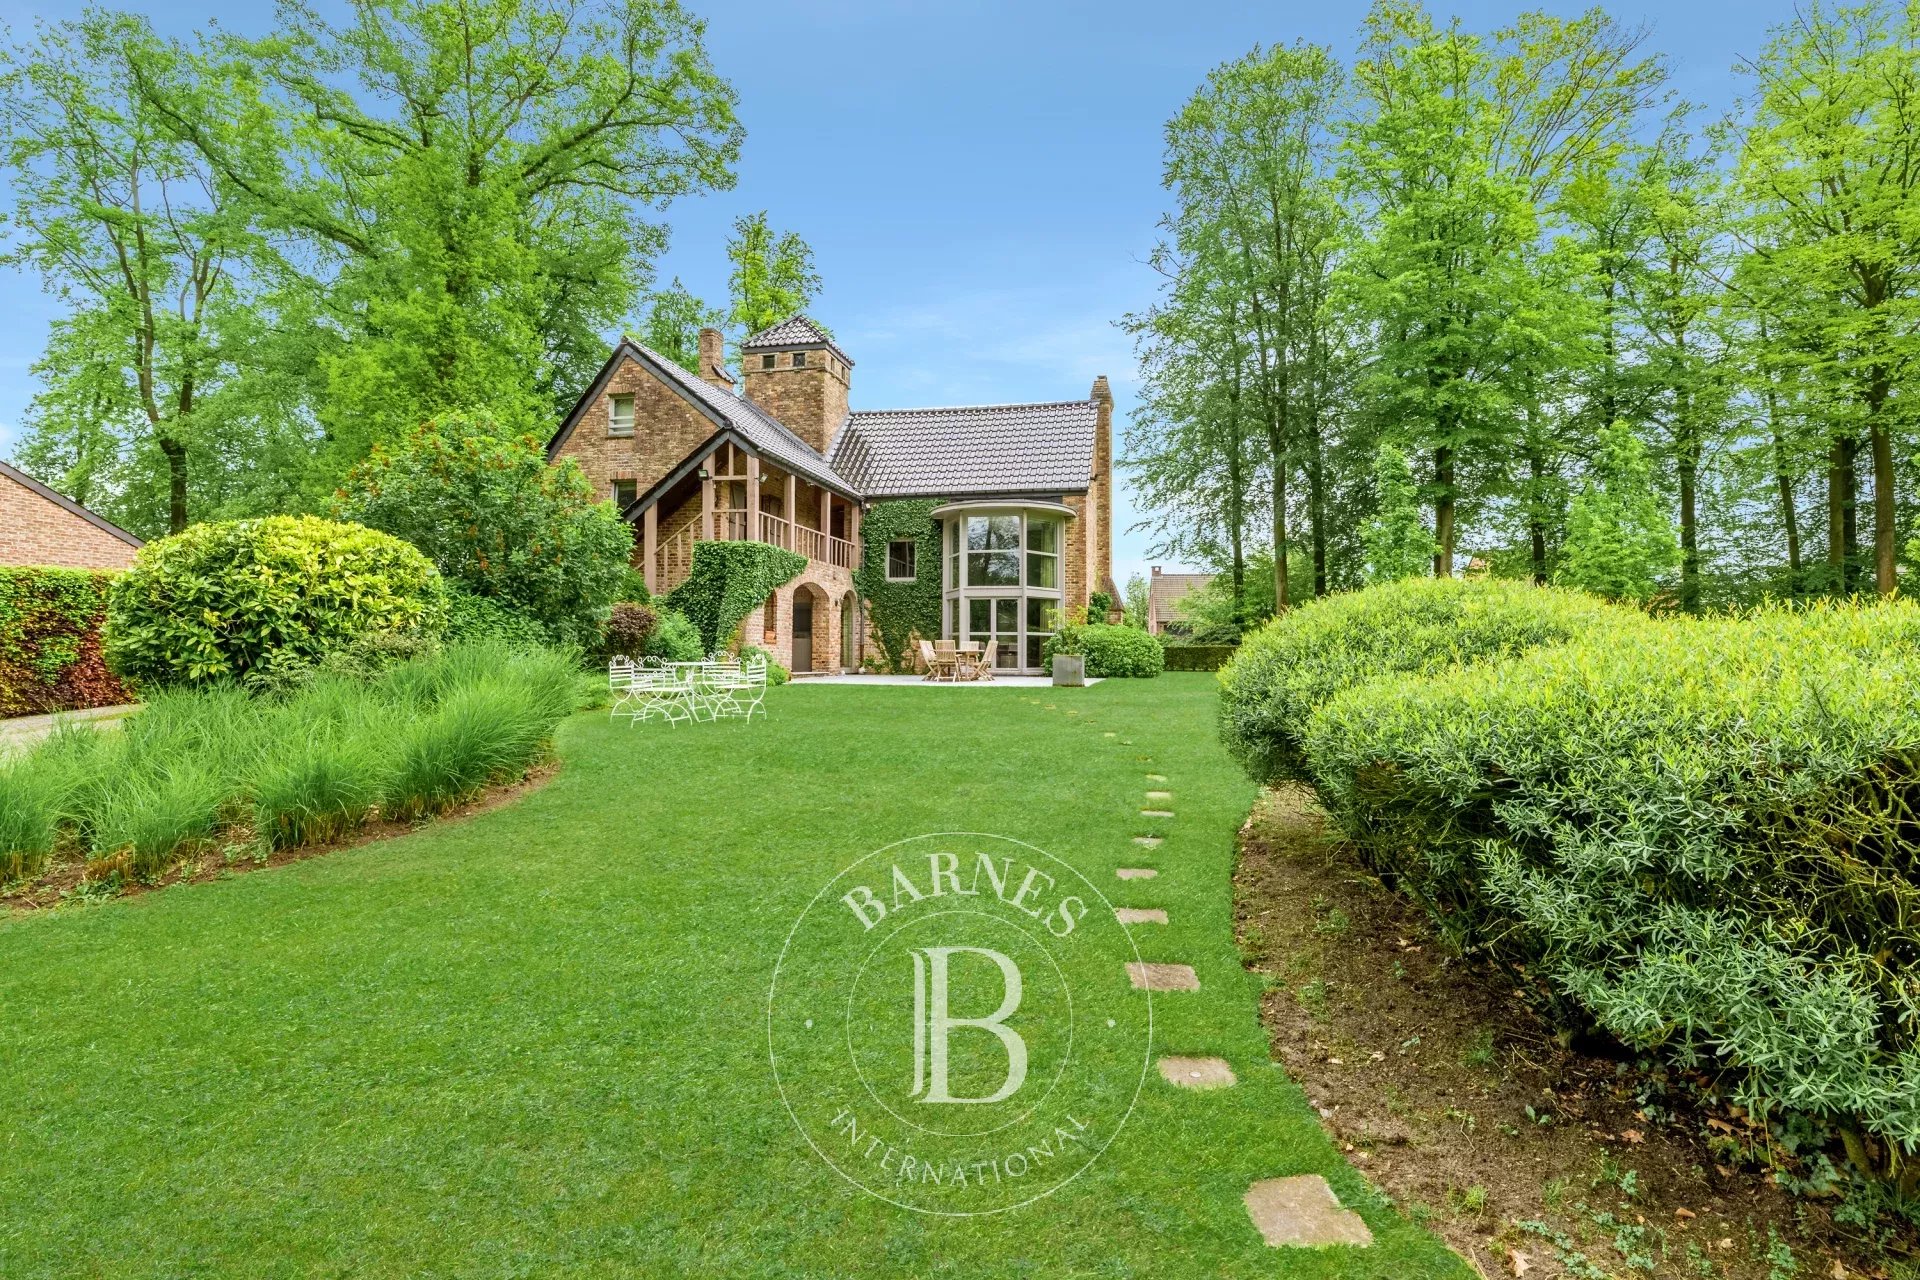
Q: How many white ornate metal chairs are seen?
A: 4